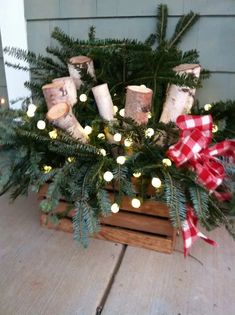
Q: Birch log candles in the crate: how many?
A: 7